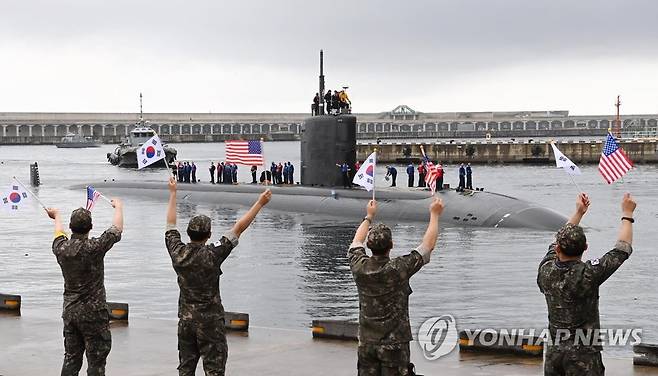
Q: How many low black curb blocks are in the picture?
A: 6